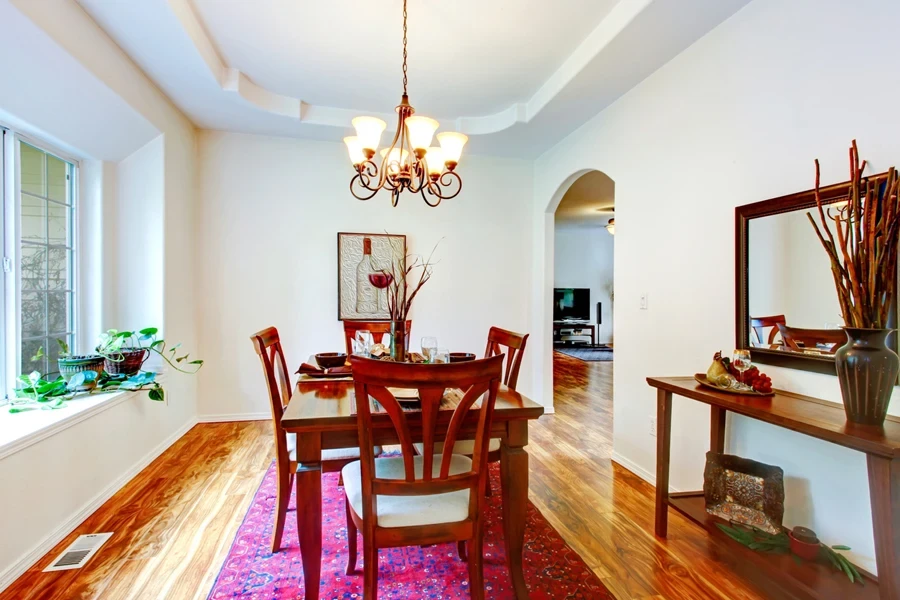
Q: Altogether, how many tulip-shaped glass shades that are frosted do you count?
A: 6